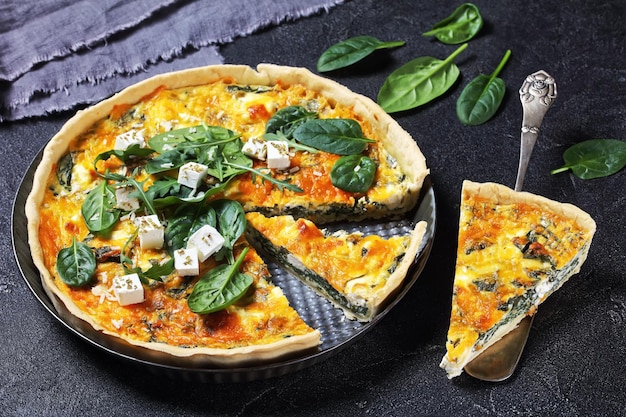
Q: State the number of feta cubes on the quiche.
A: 9